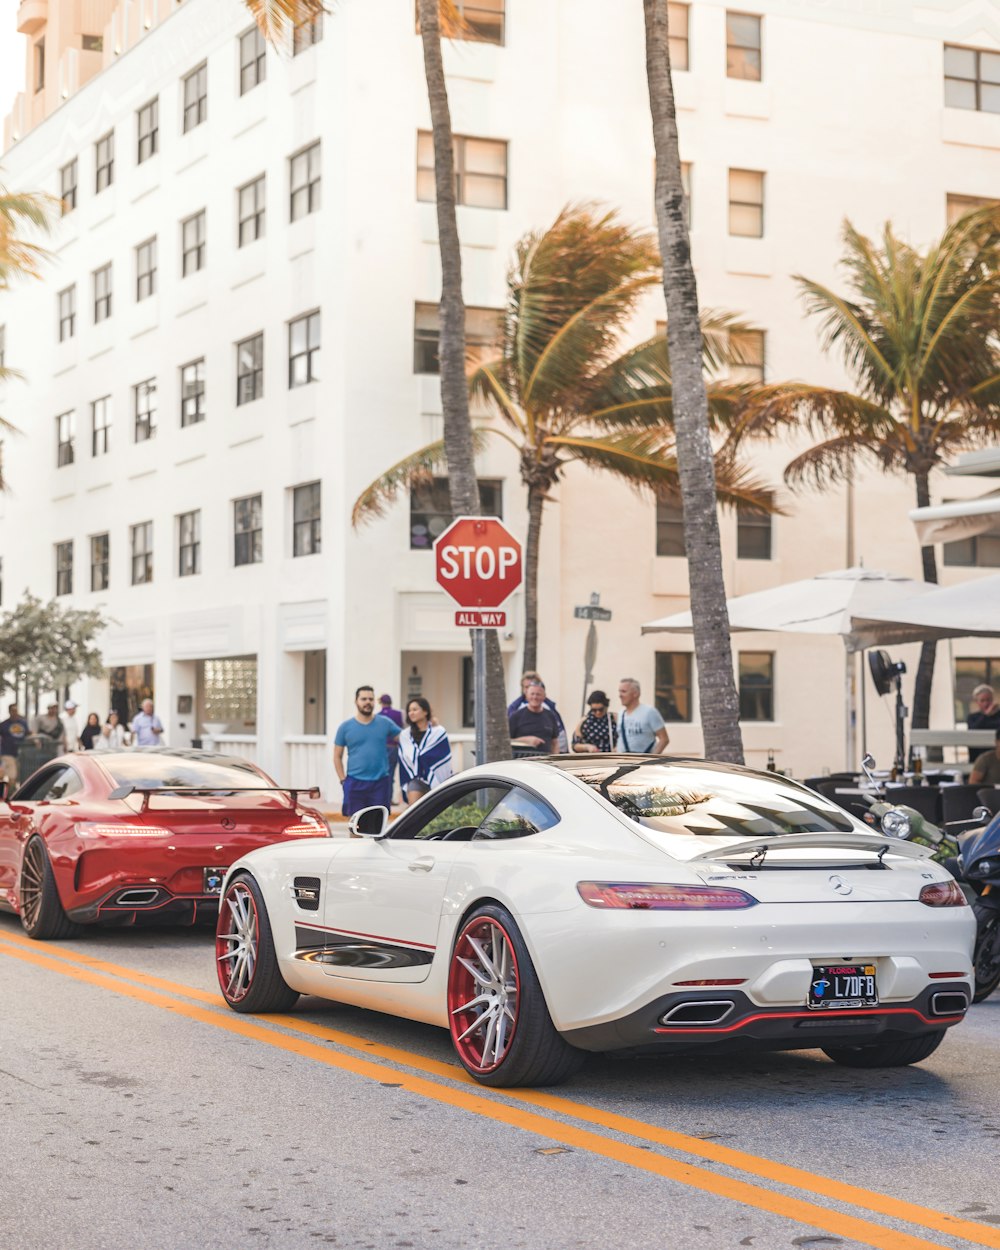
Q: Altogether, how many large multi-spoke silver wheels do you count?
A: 2